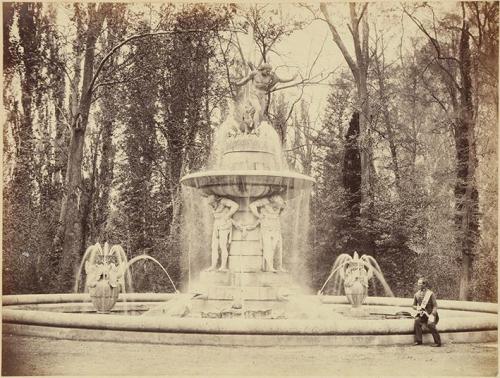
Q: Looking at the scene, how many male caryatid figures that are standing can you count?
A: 2